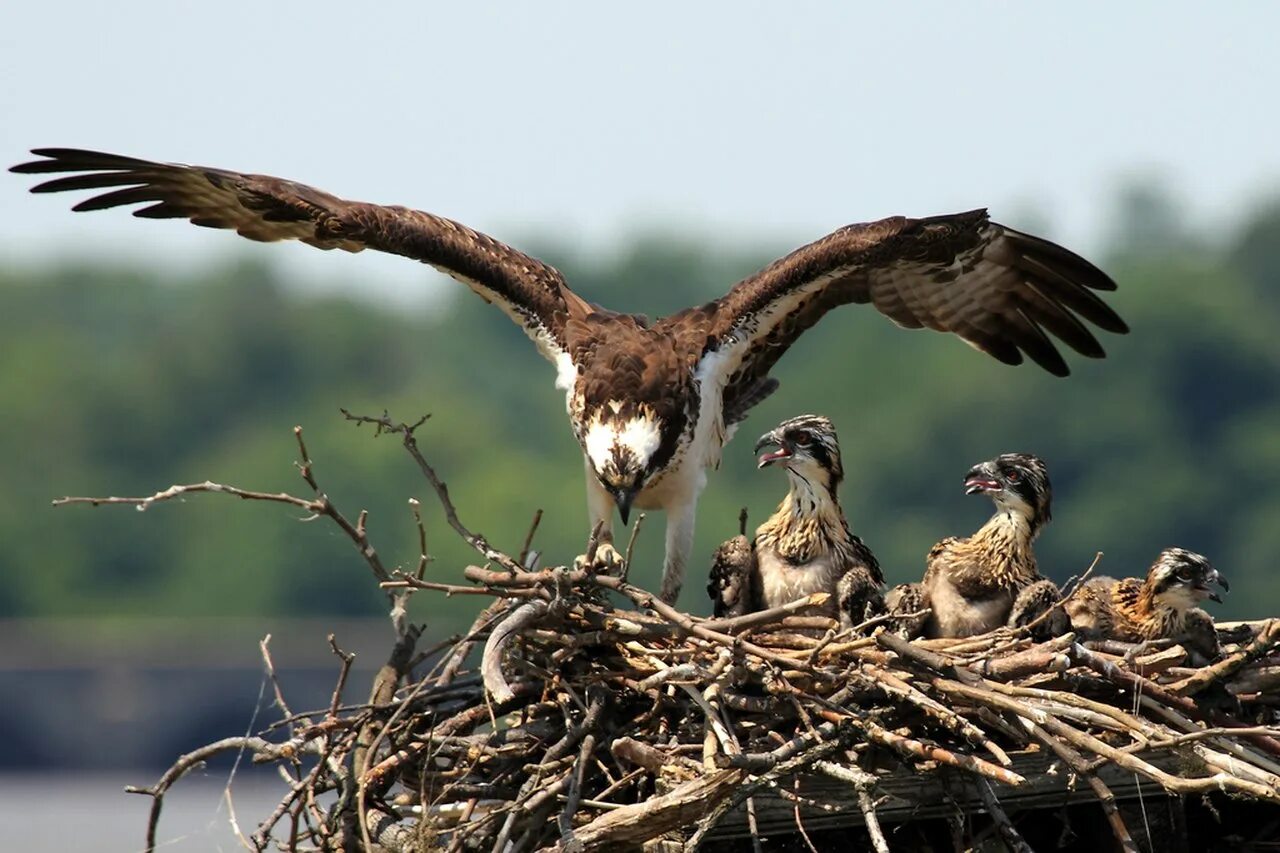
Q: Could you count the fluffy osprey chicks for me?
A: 3